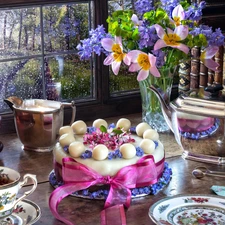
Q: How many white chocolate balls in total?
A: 11